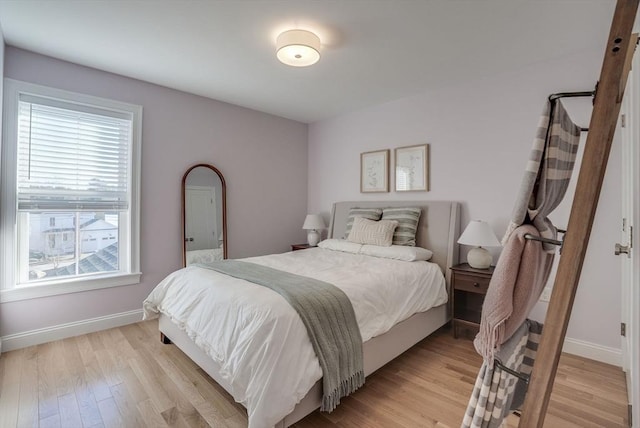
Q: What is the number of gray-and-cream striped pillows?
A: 2